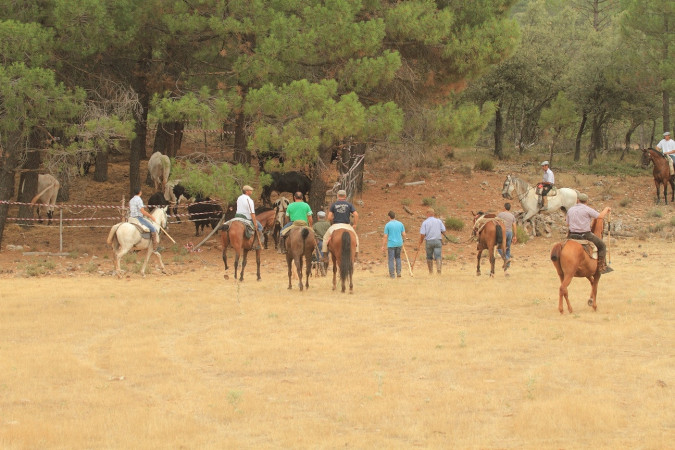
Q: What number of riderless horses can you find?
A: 1